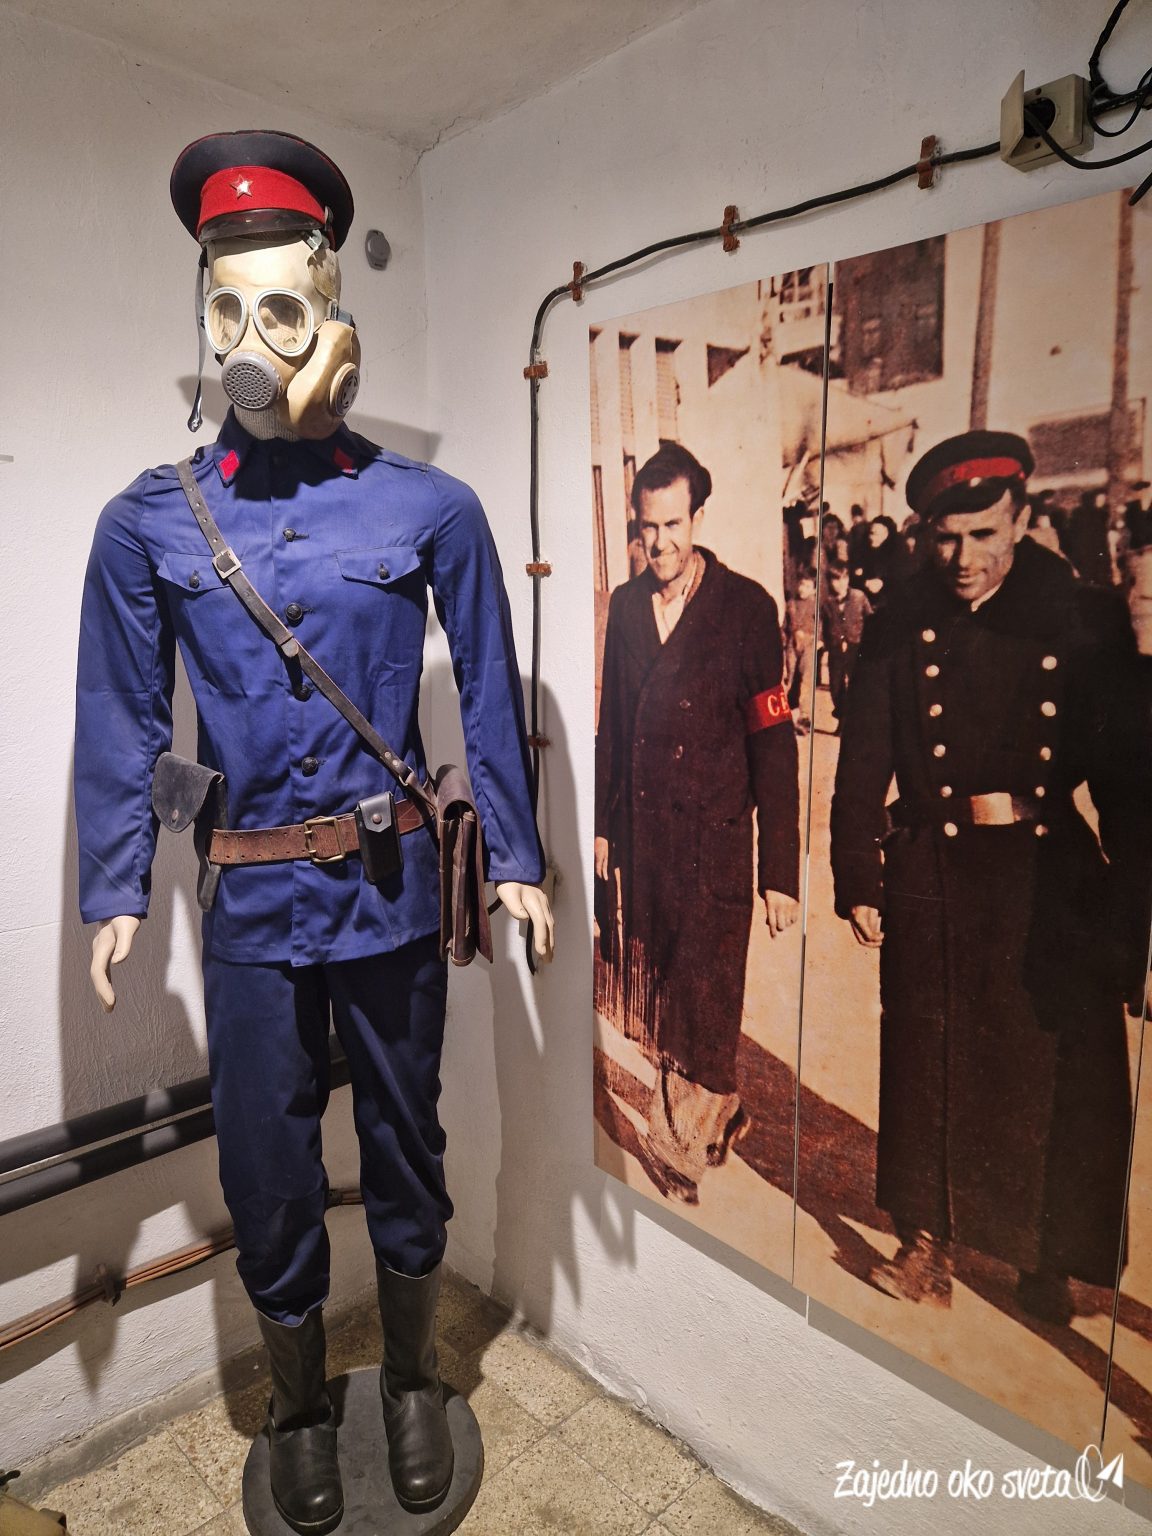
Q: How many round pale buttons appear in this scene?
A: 11